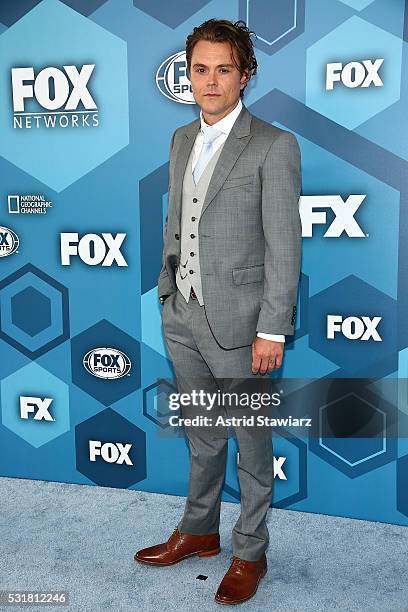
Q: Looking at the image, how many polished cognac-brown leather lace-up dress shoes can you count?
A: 2